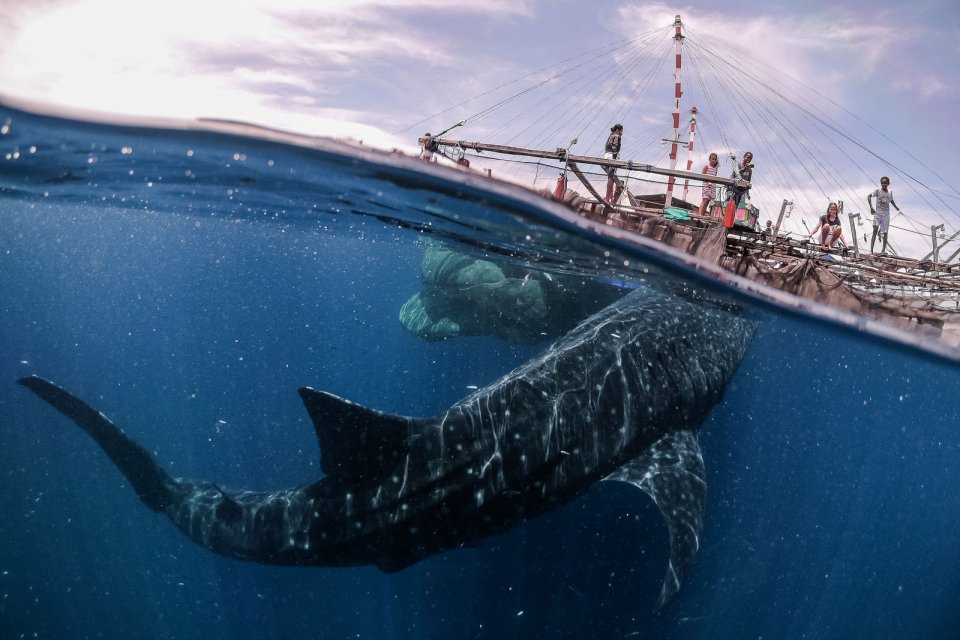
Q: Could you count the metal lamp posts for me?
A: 3